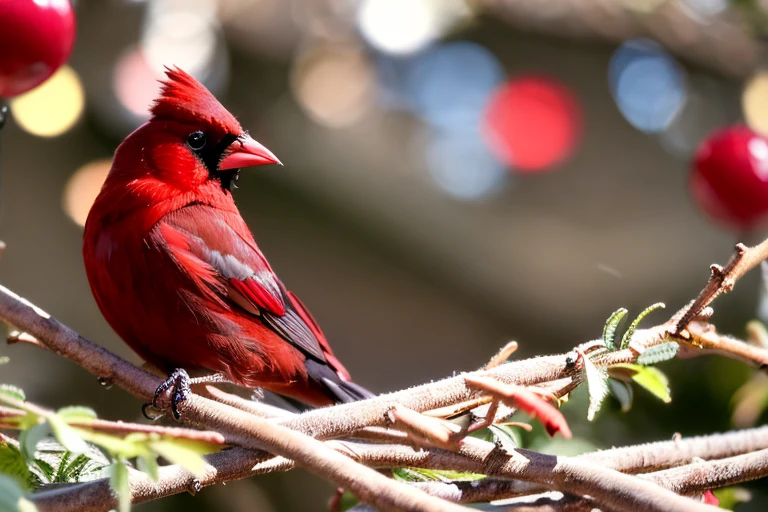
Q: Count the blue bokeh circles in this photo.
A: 3